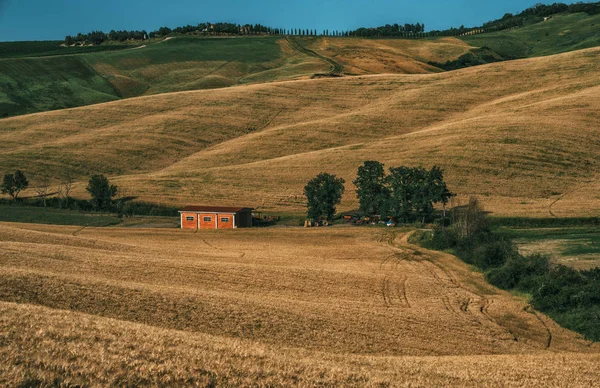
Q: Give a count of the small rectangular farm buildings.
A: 1